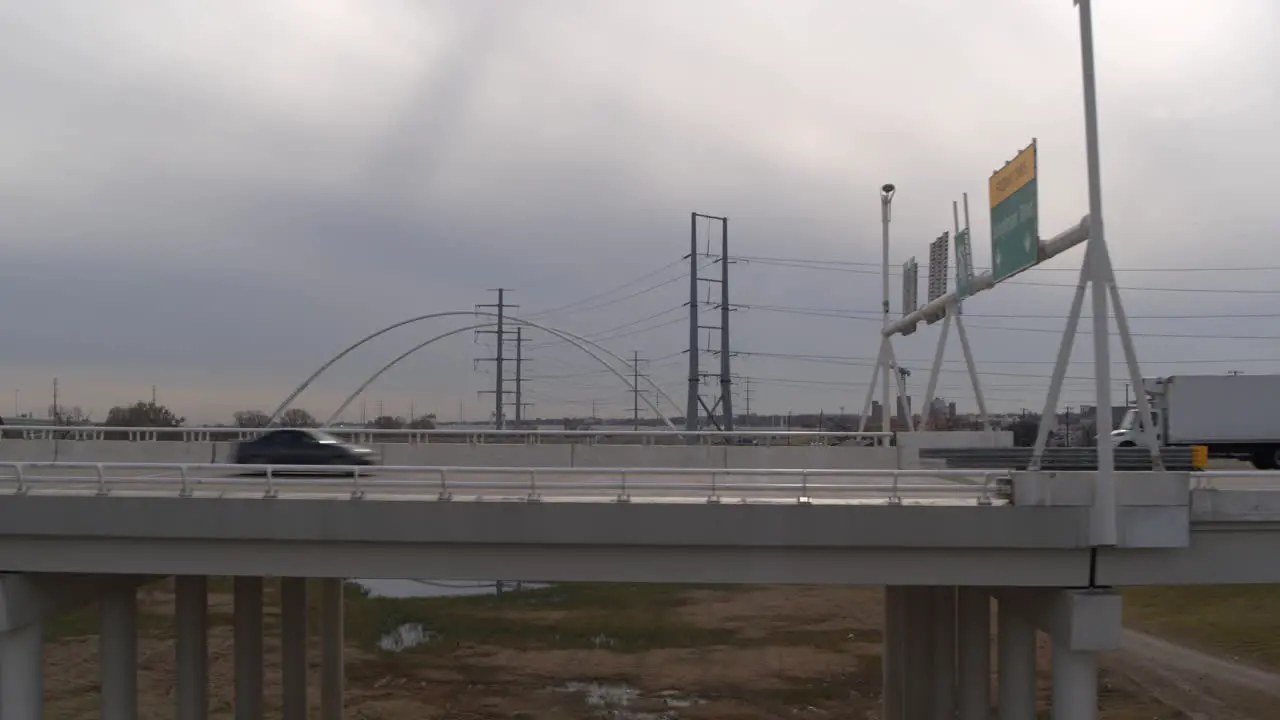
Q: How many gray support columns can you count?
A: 12